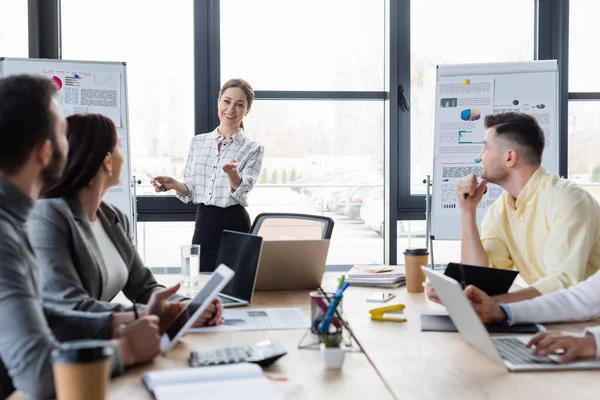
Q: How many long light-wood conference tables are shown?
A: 1